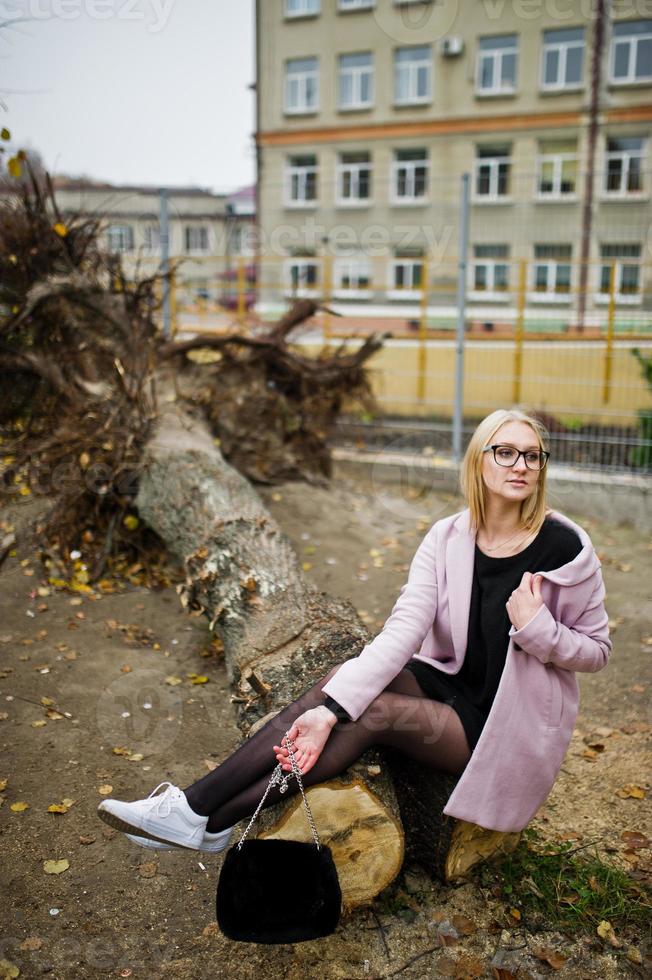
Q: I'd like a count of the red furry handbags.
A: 0